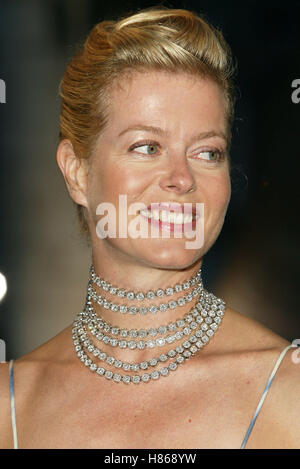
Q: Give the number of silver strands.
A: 6